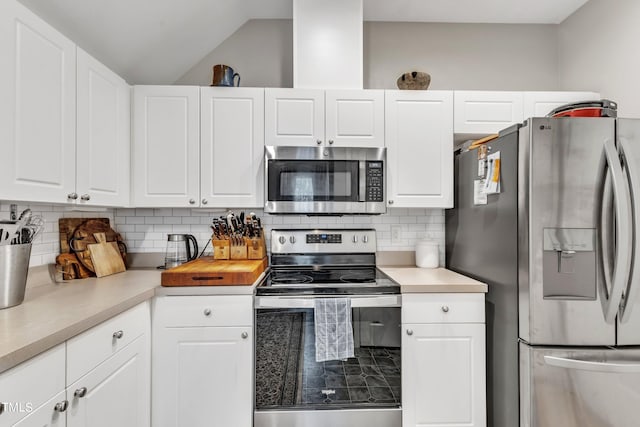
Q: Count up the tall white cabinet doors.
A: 5